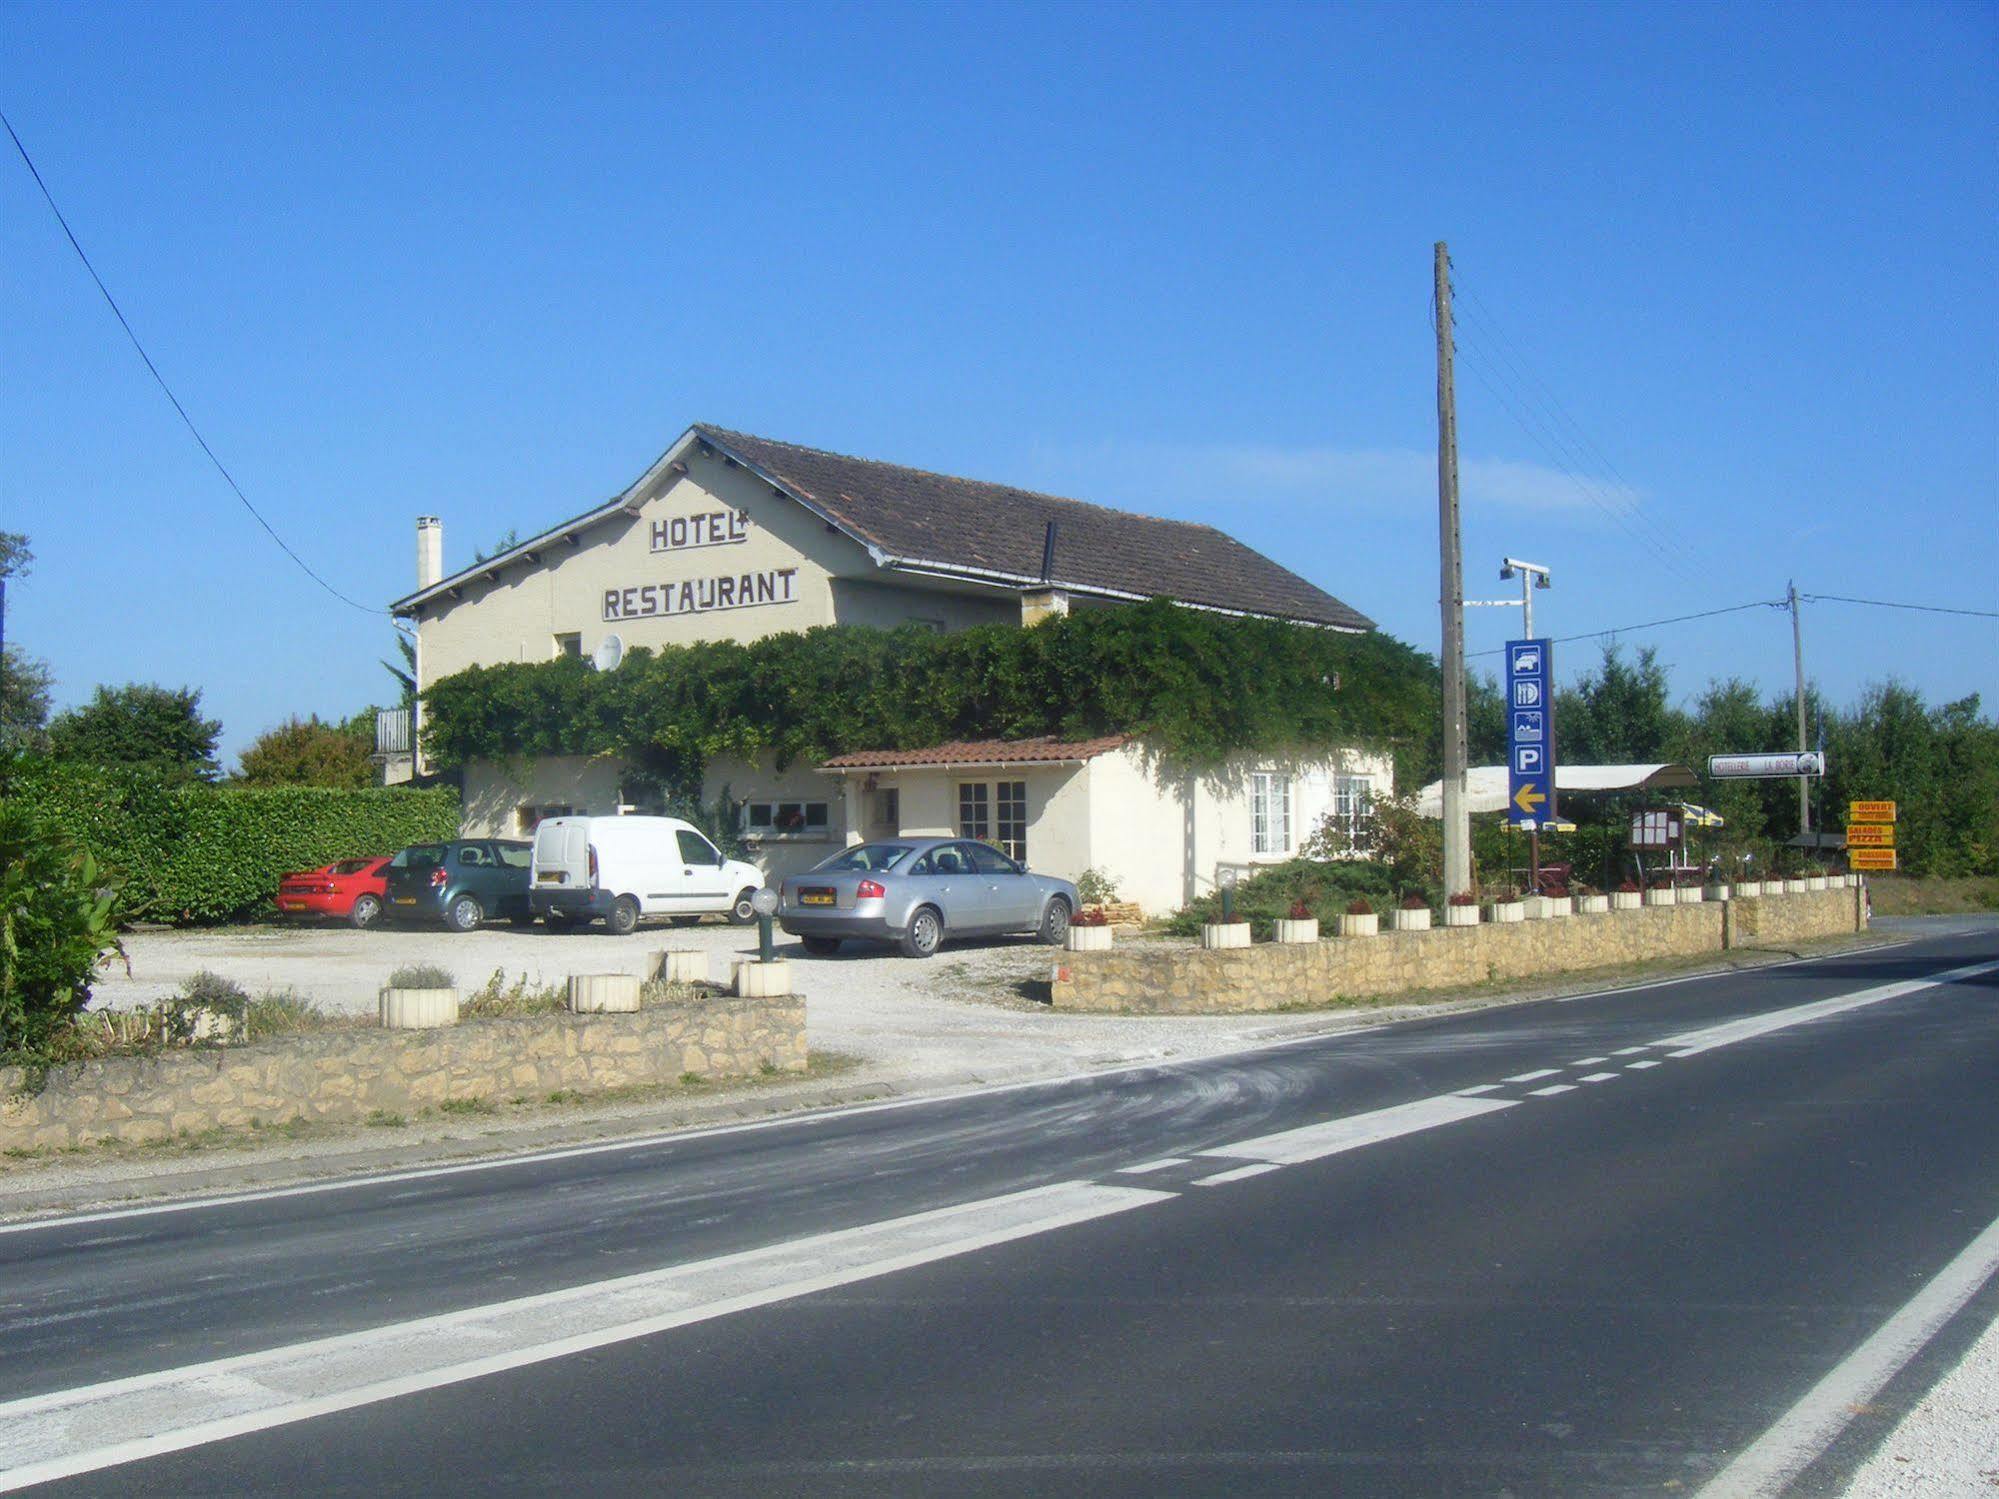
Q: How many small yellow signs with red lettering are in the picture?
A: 3